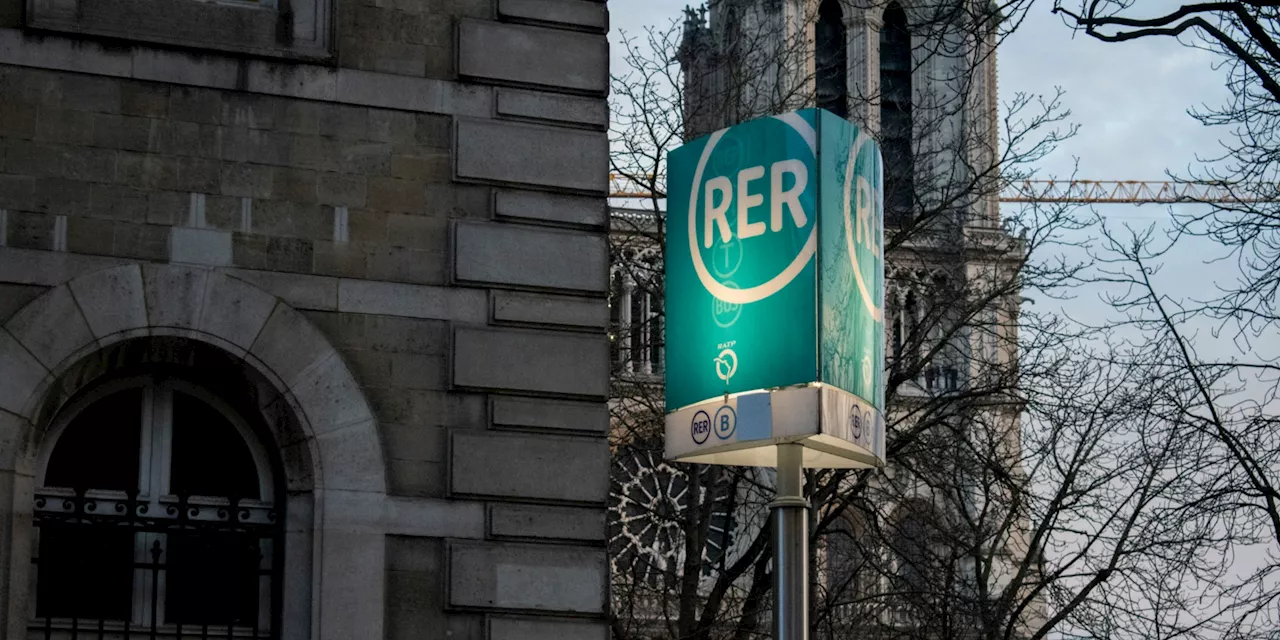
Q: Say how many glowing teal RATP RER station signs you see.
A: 1